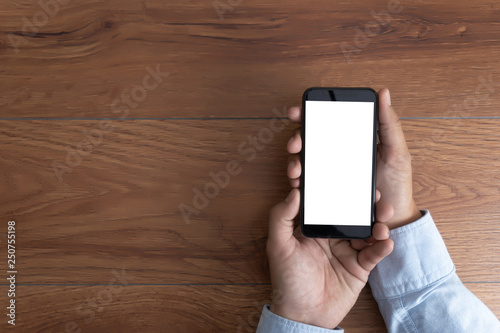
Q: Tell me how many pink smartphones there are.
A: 0